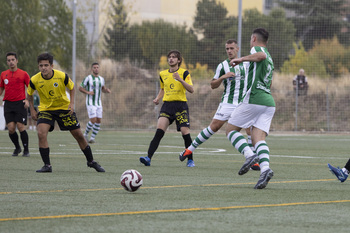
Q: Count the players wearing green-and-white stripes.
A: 3